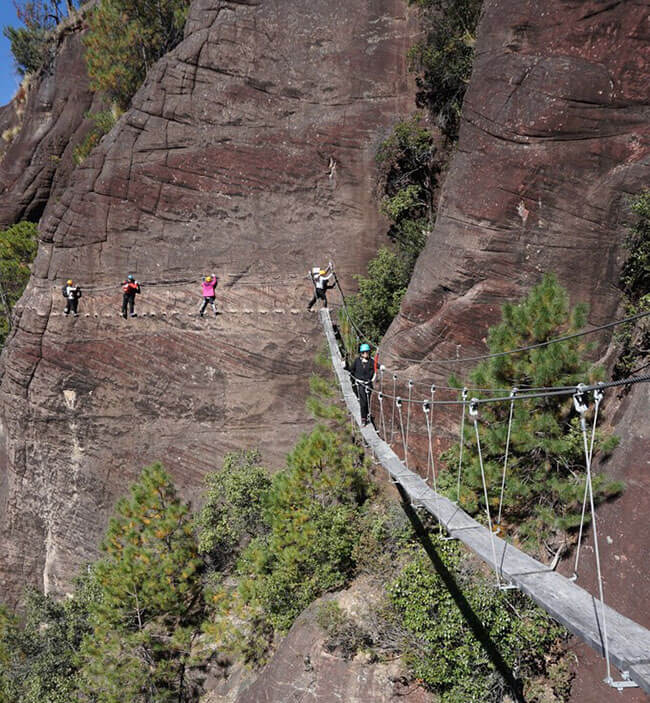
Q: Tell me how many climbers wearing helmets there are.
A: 5